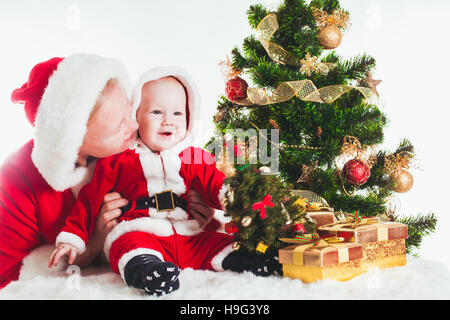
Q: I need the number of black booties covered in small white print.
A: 2